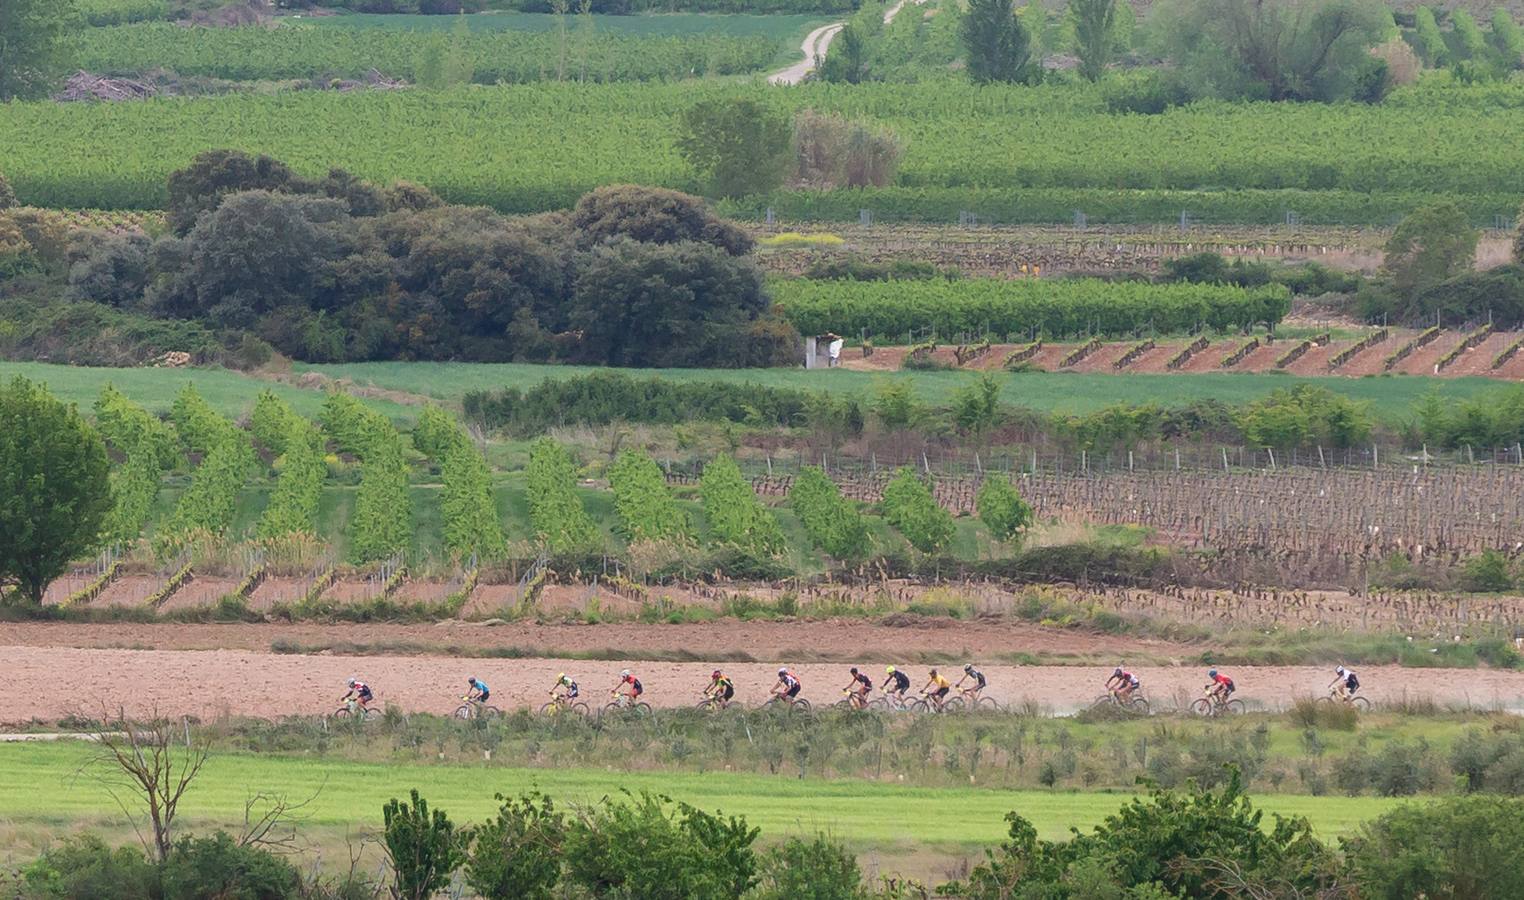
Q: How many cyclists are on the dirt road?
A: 13